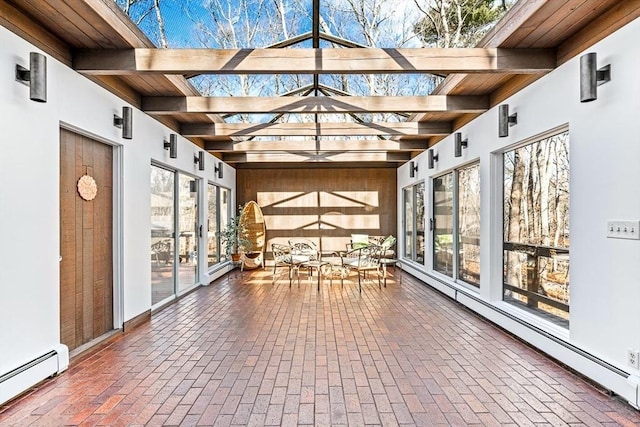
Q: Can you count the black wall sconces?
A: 10